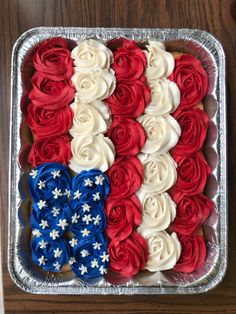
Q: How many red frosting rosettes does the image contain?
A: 15